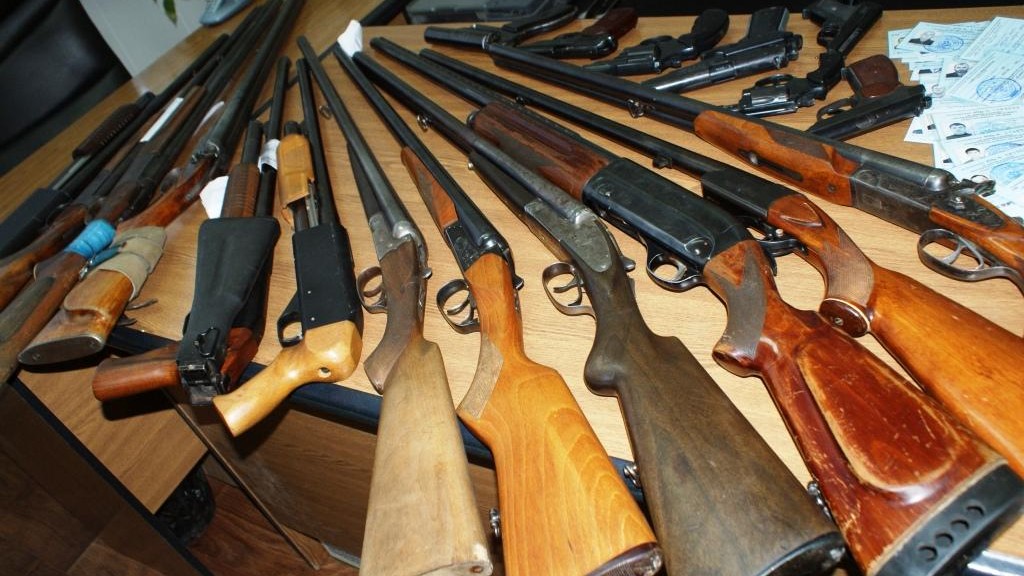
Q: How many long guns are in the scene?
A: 12